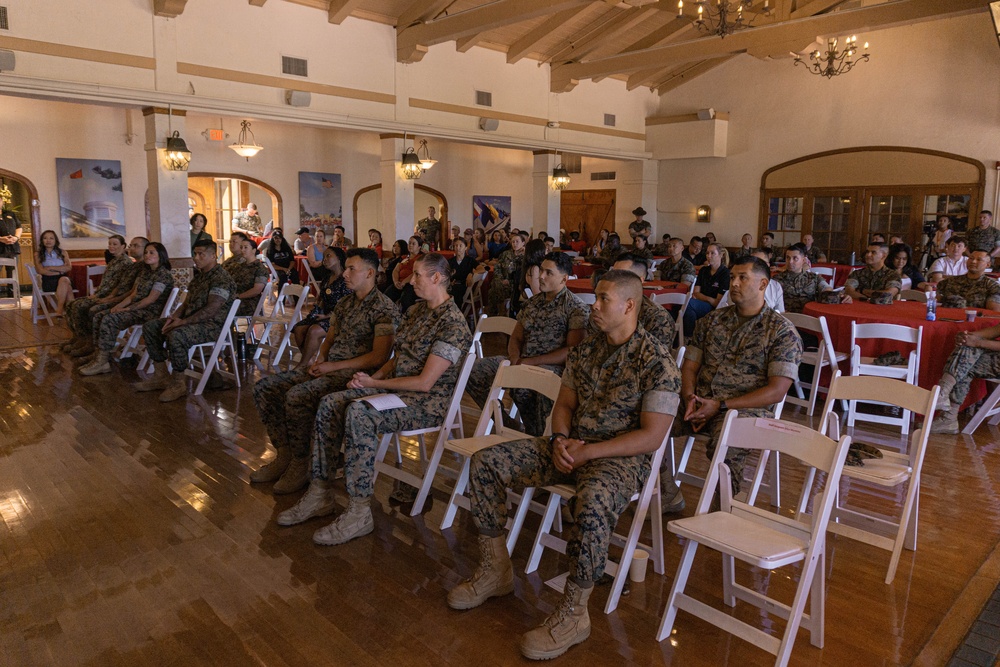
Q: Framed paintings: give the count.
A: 3